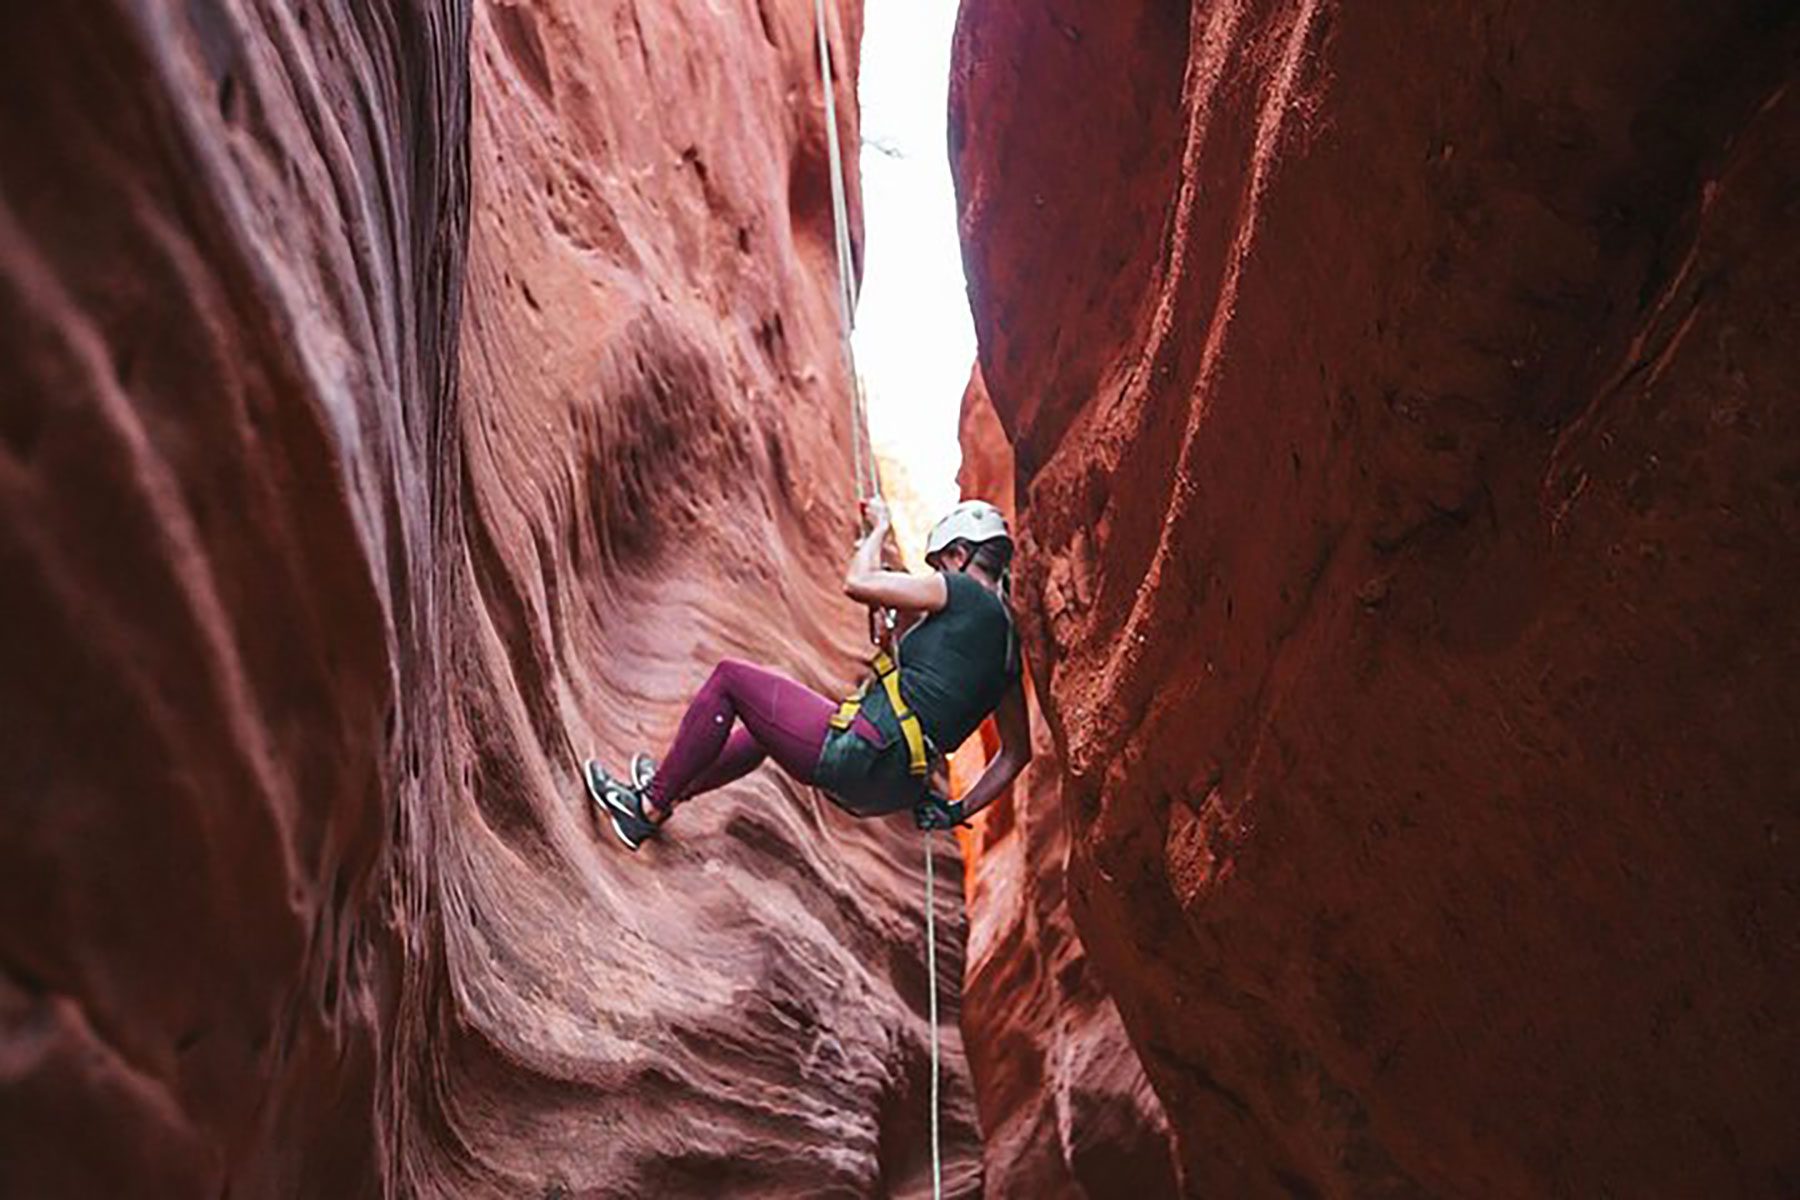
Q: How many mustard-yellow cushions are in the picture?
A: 0